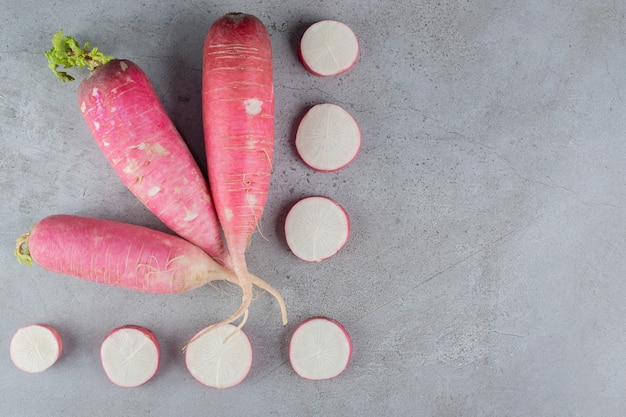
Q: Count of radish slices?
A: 7